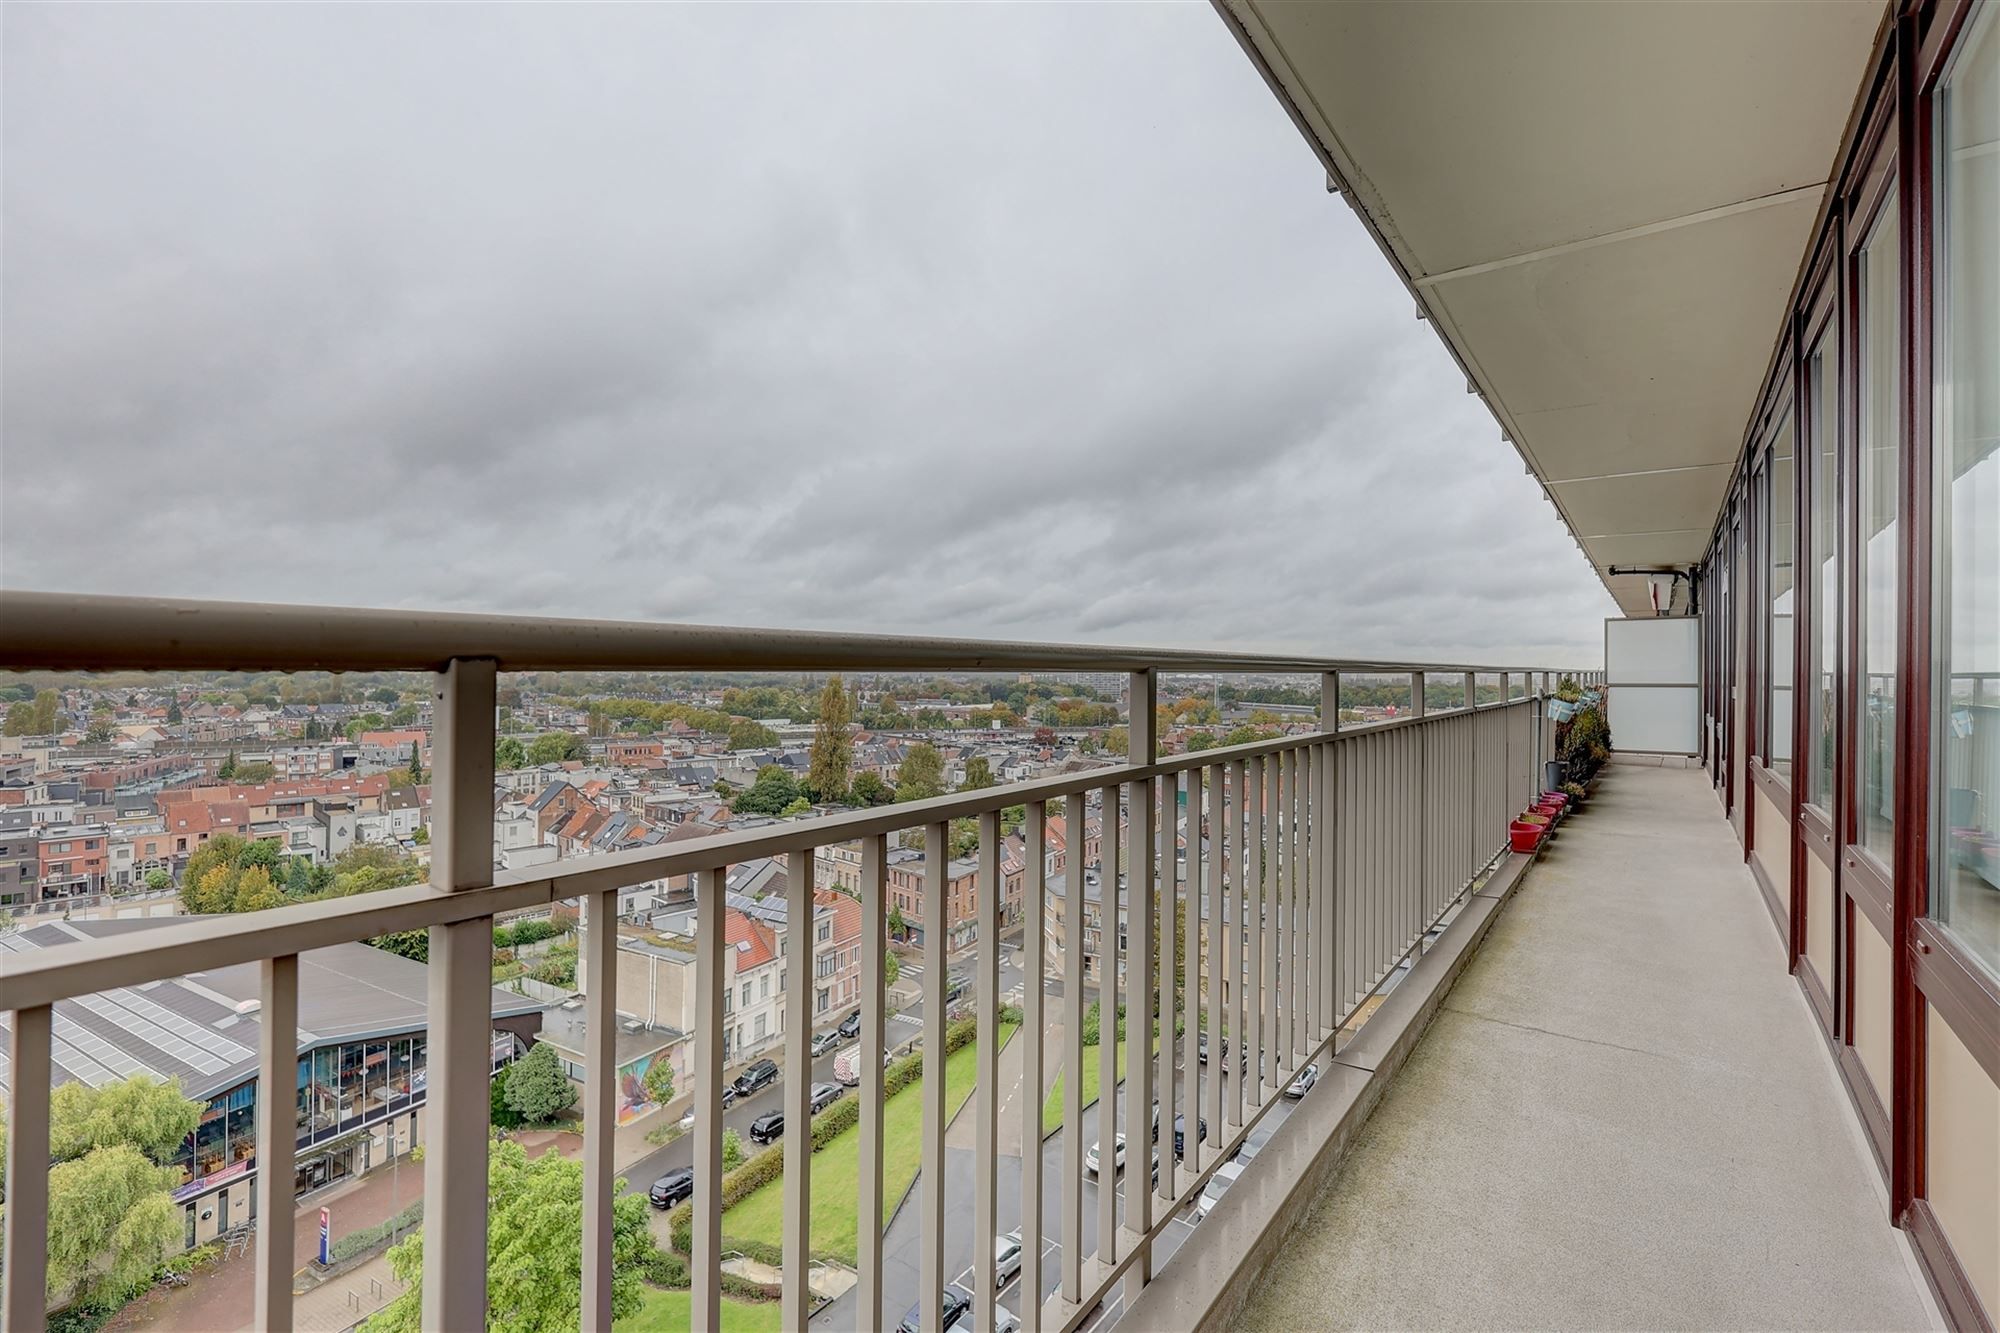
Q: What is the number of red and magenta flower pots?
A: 6